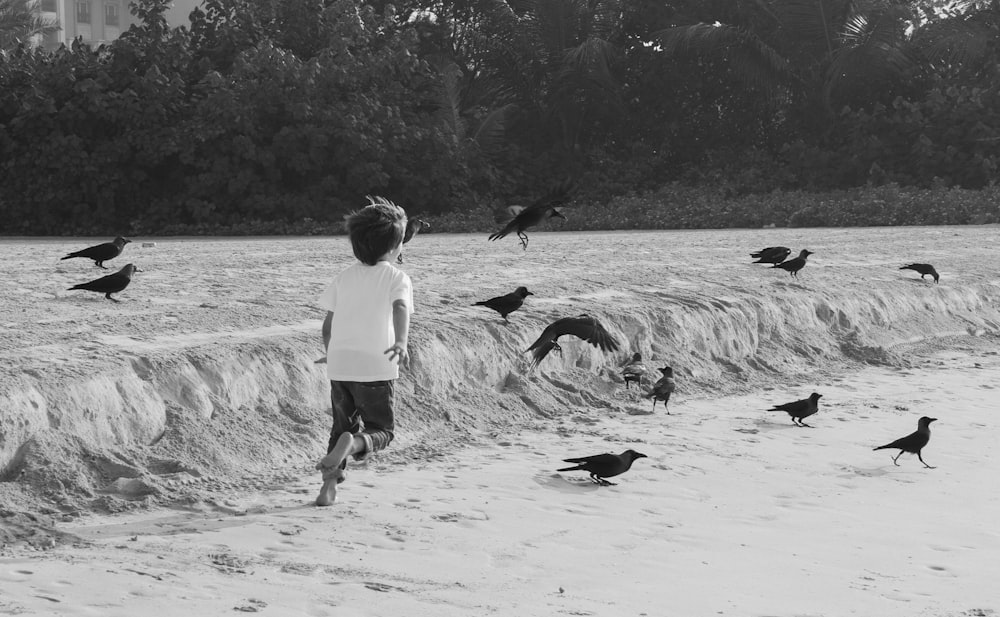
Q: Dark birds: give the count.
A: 14